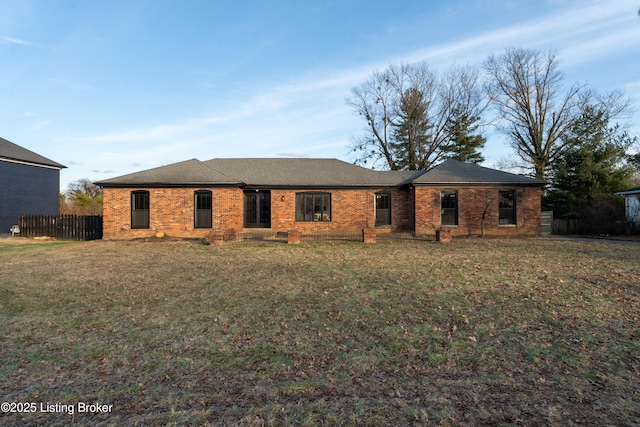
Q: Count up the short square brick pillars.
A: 4